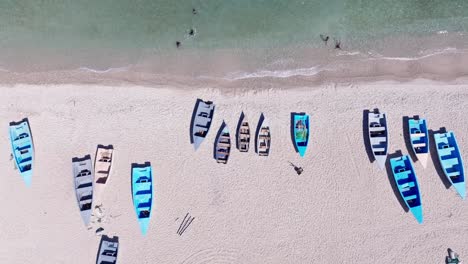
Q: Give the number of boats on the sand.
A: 14